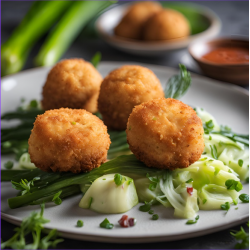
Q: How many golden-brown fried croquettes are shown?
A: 6